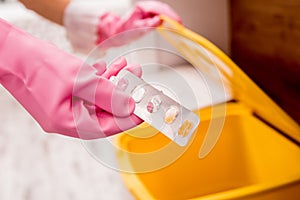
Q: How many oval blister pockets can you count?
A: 5